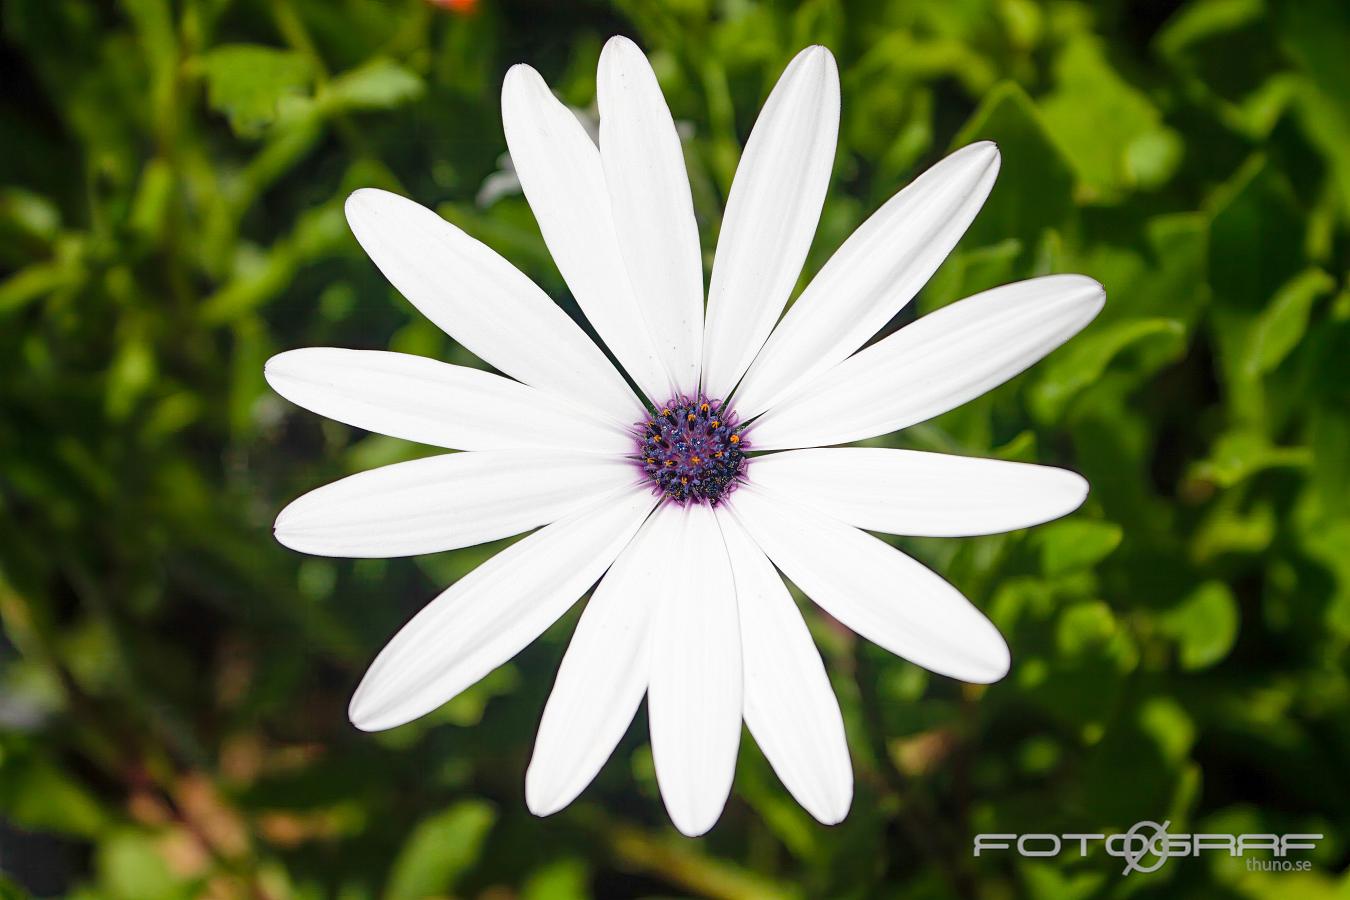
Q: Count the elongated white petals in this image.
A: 14